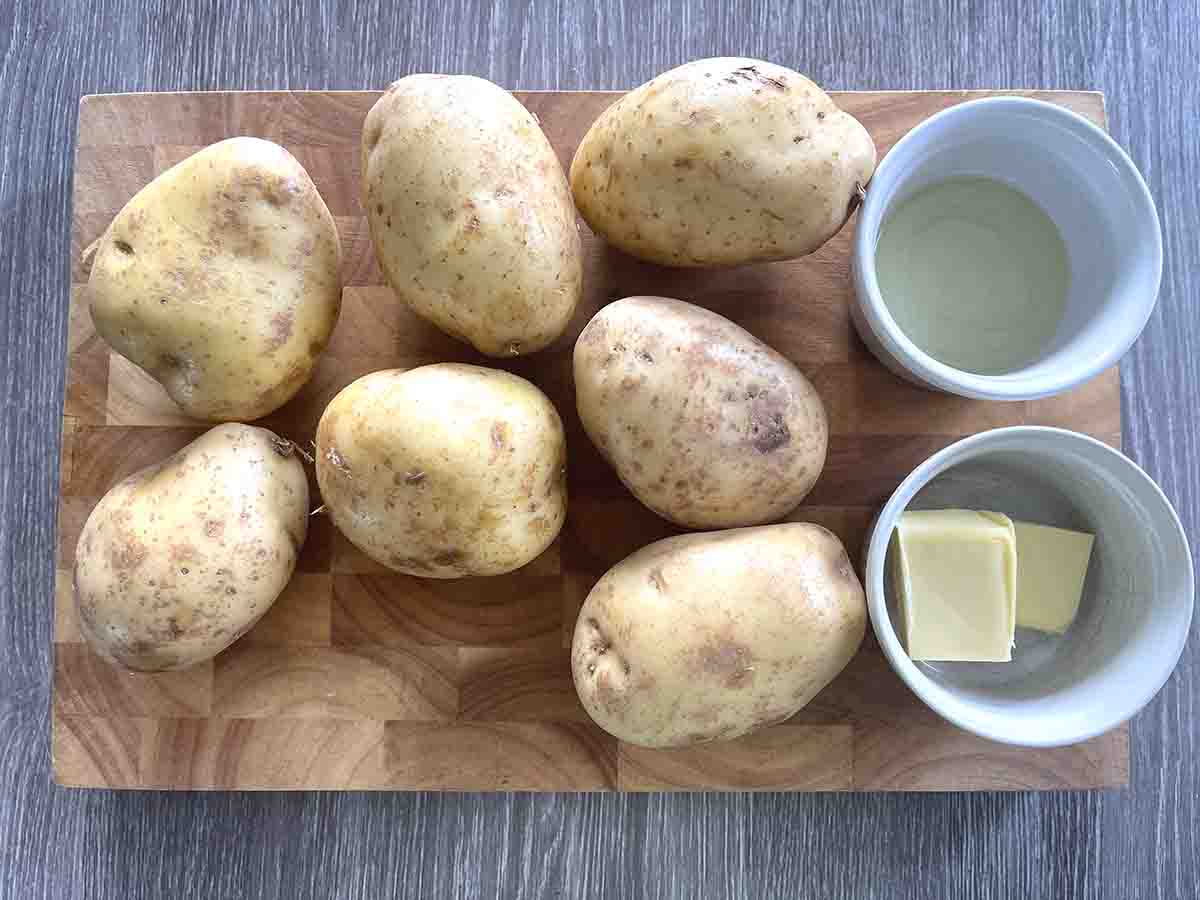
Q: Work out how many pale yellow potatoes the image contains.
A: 7